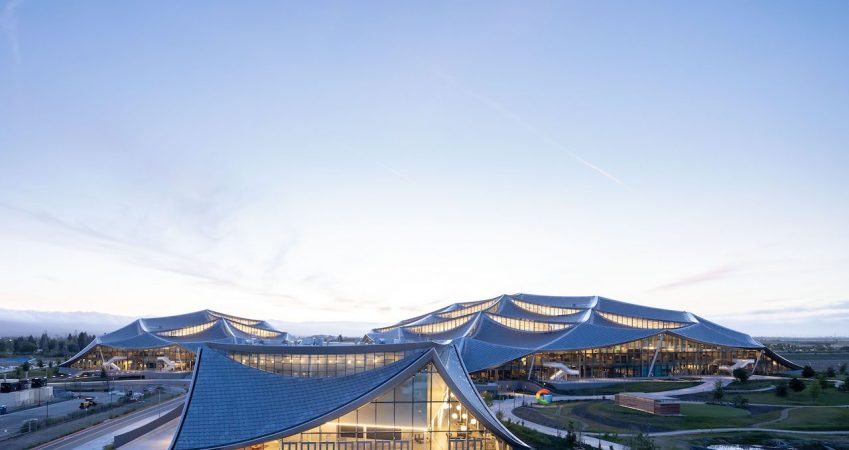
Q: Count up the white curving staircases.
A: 4